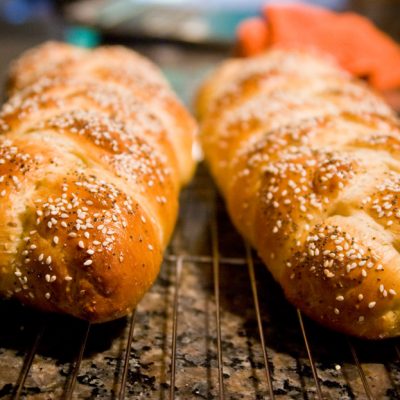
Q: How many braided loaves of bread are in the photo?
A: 2